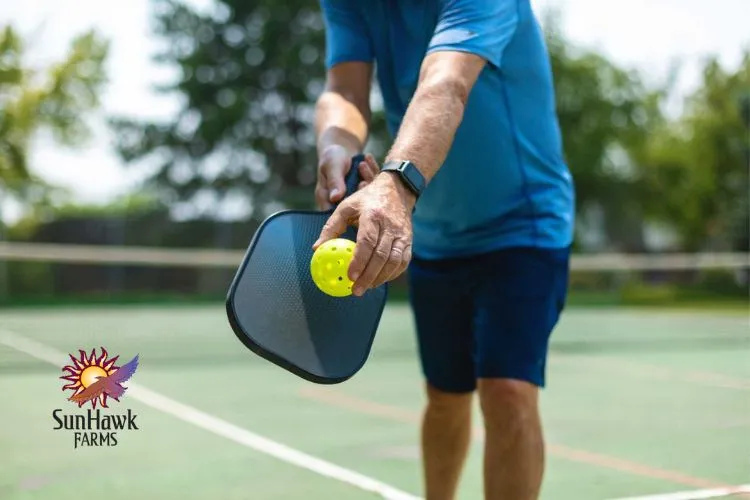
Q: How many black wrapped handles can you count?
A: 1